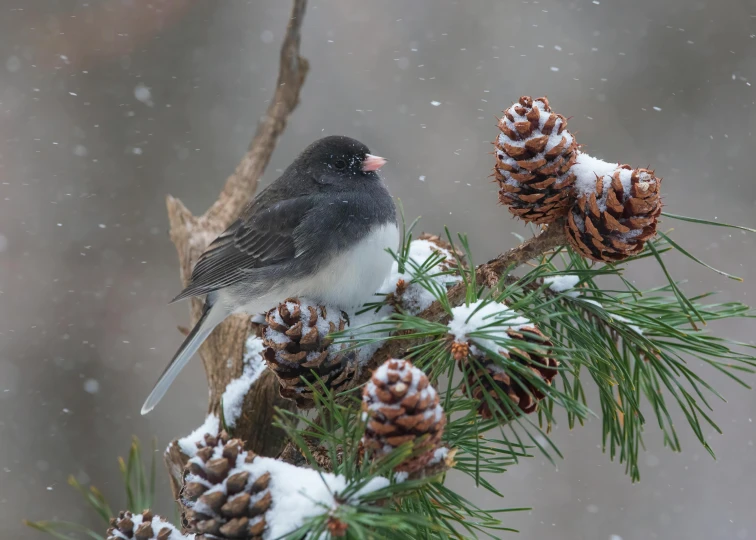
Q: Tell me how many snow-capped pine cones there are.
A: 8